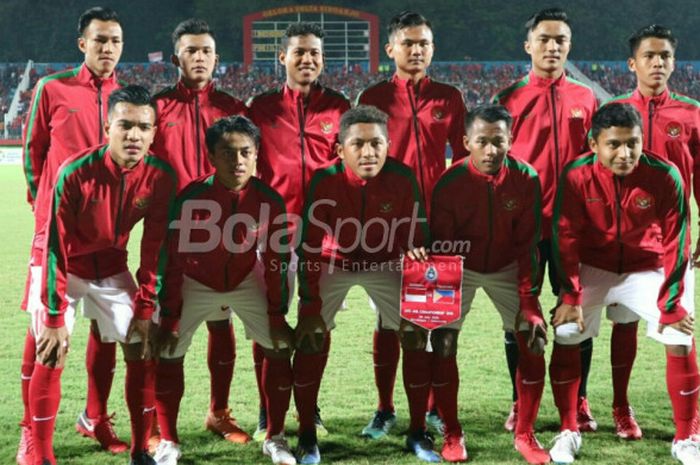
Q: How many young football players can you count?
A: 11